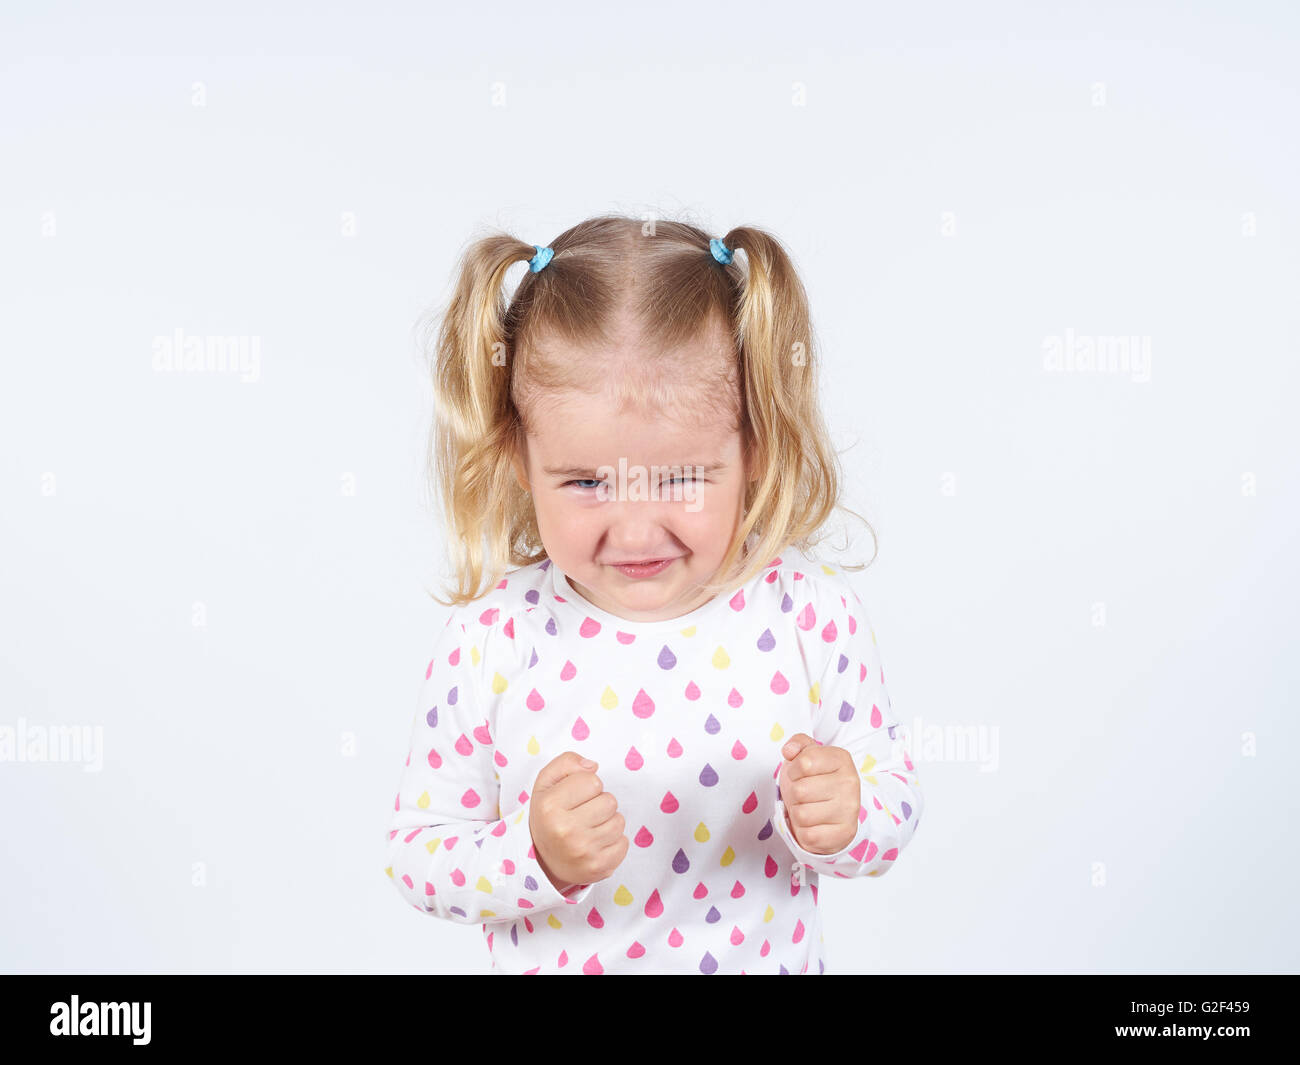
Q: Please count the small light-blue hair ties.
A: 2